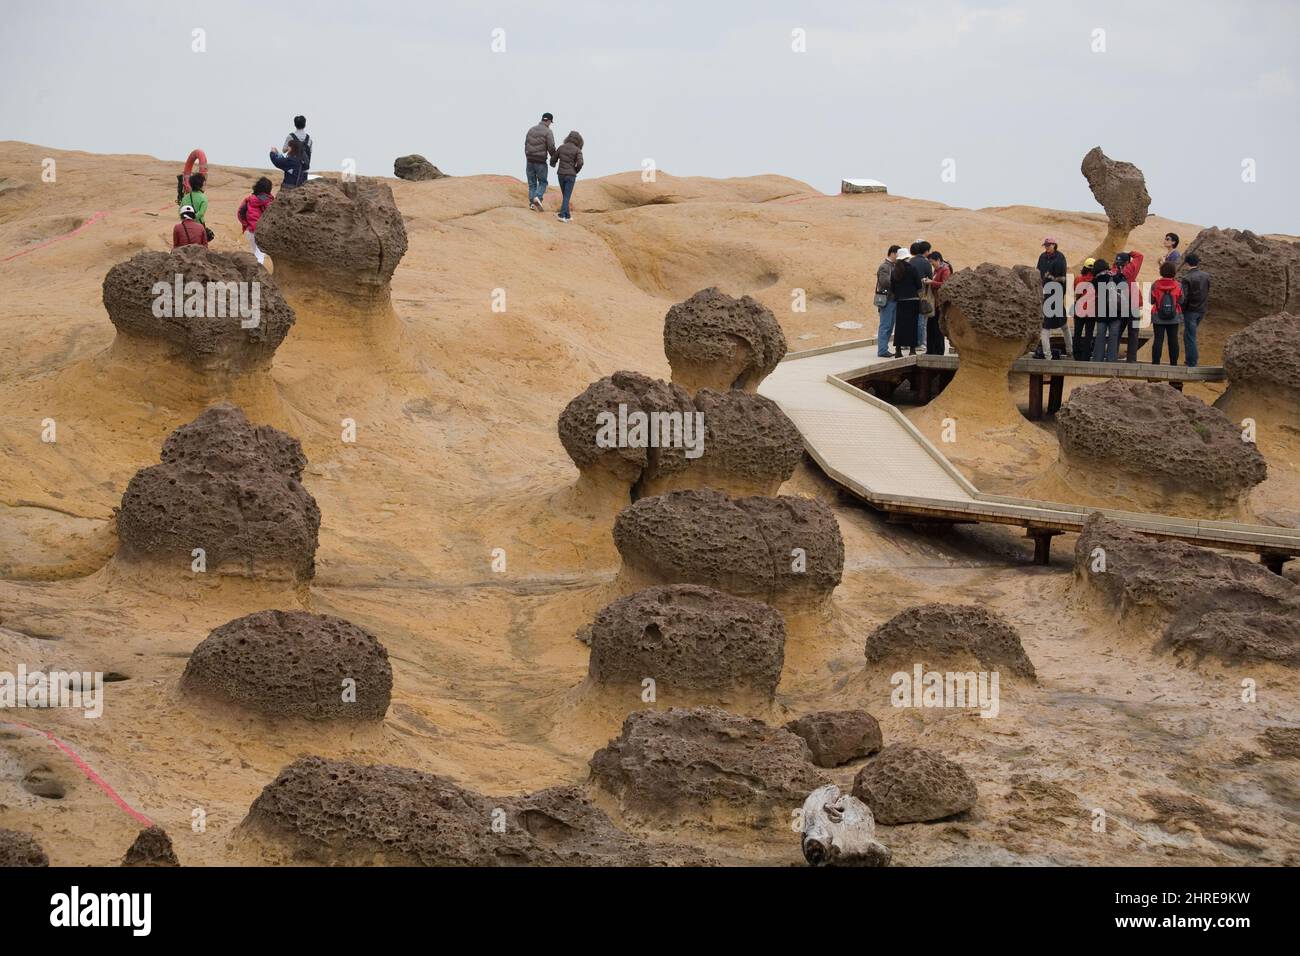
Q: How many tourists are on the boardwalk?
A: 12